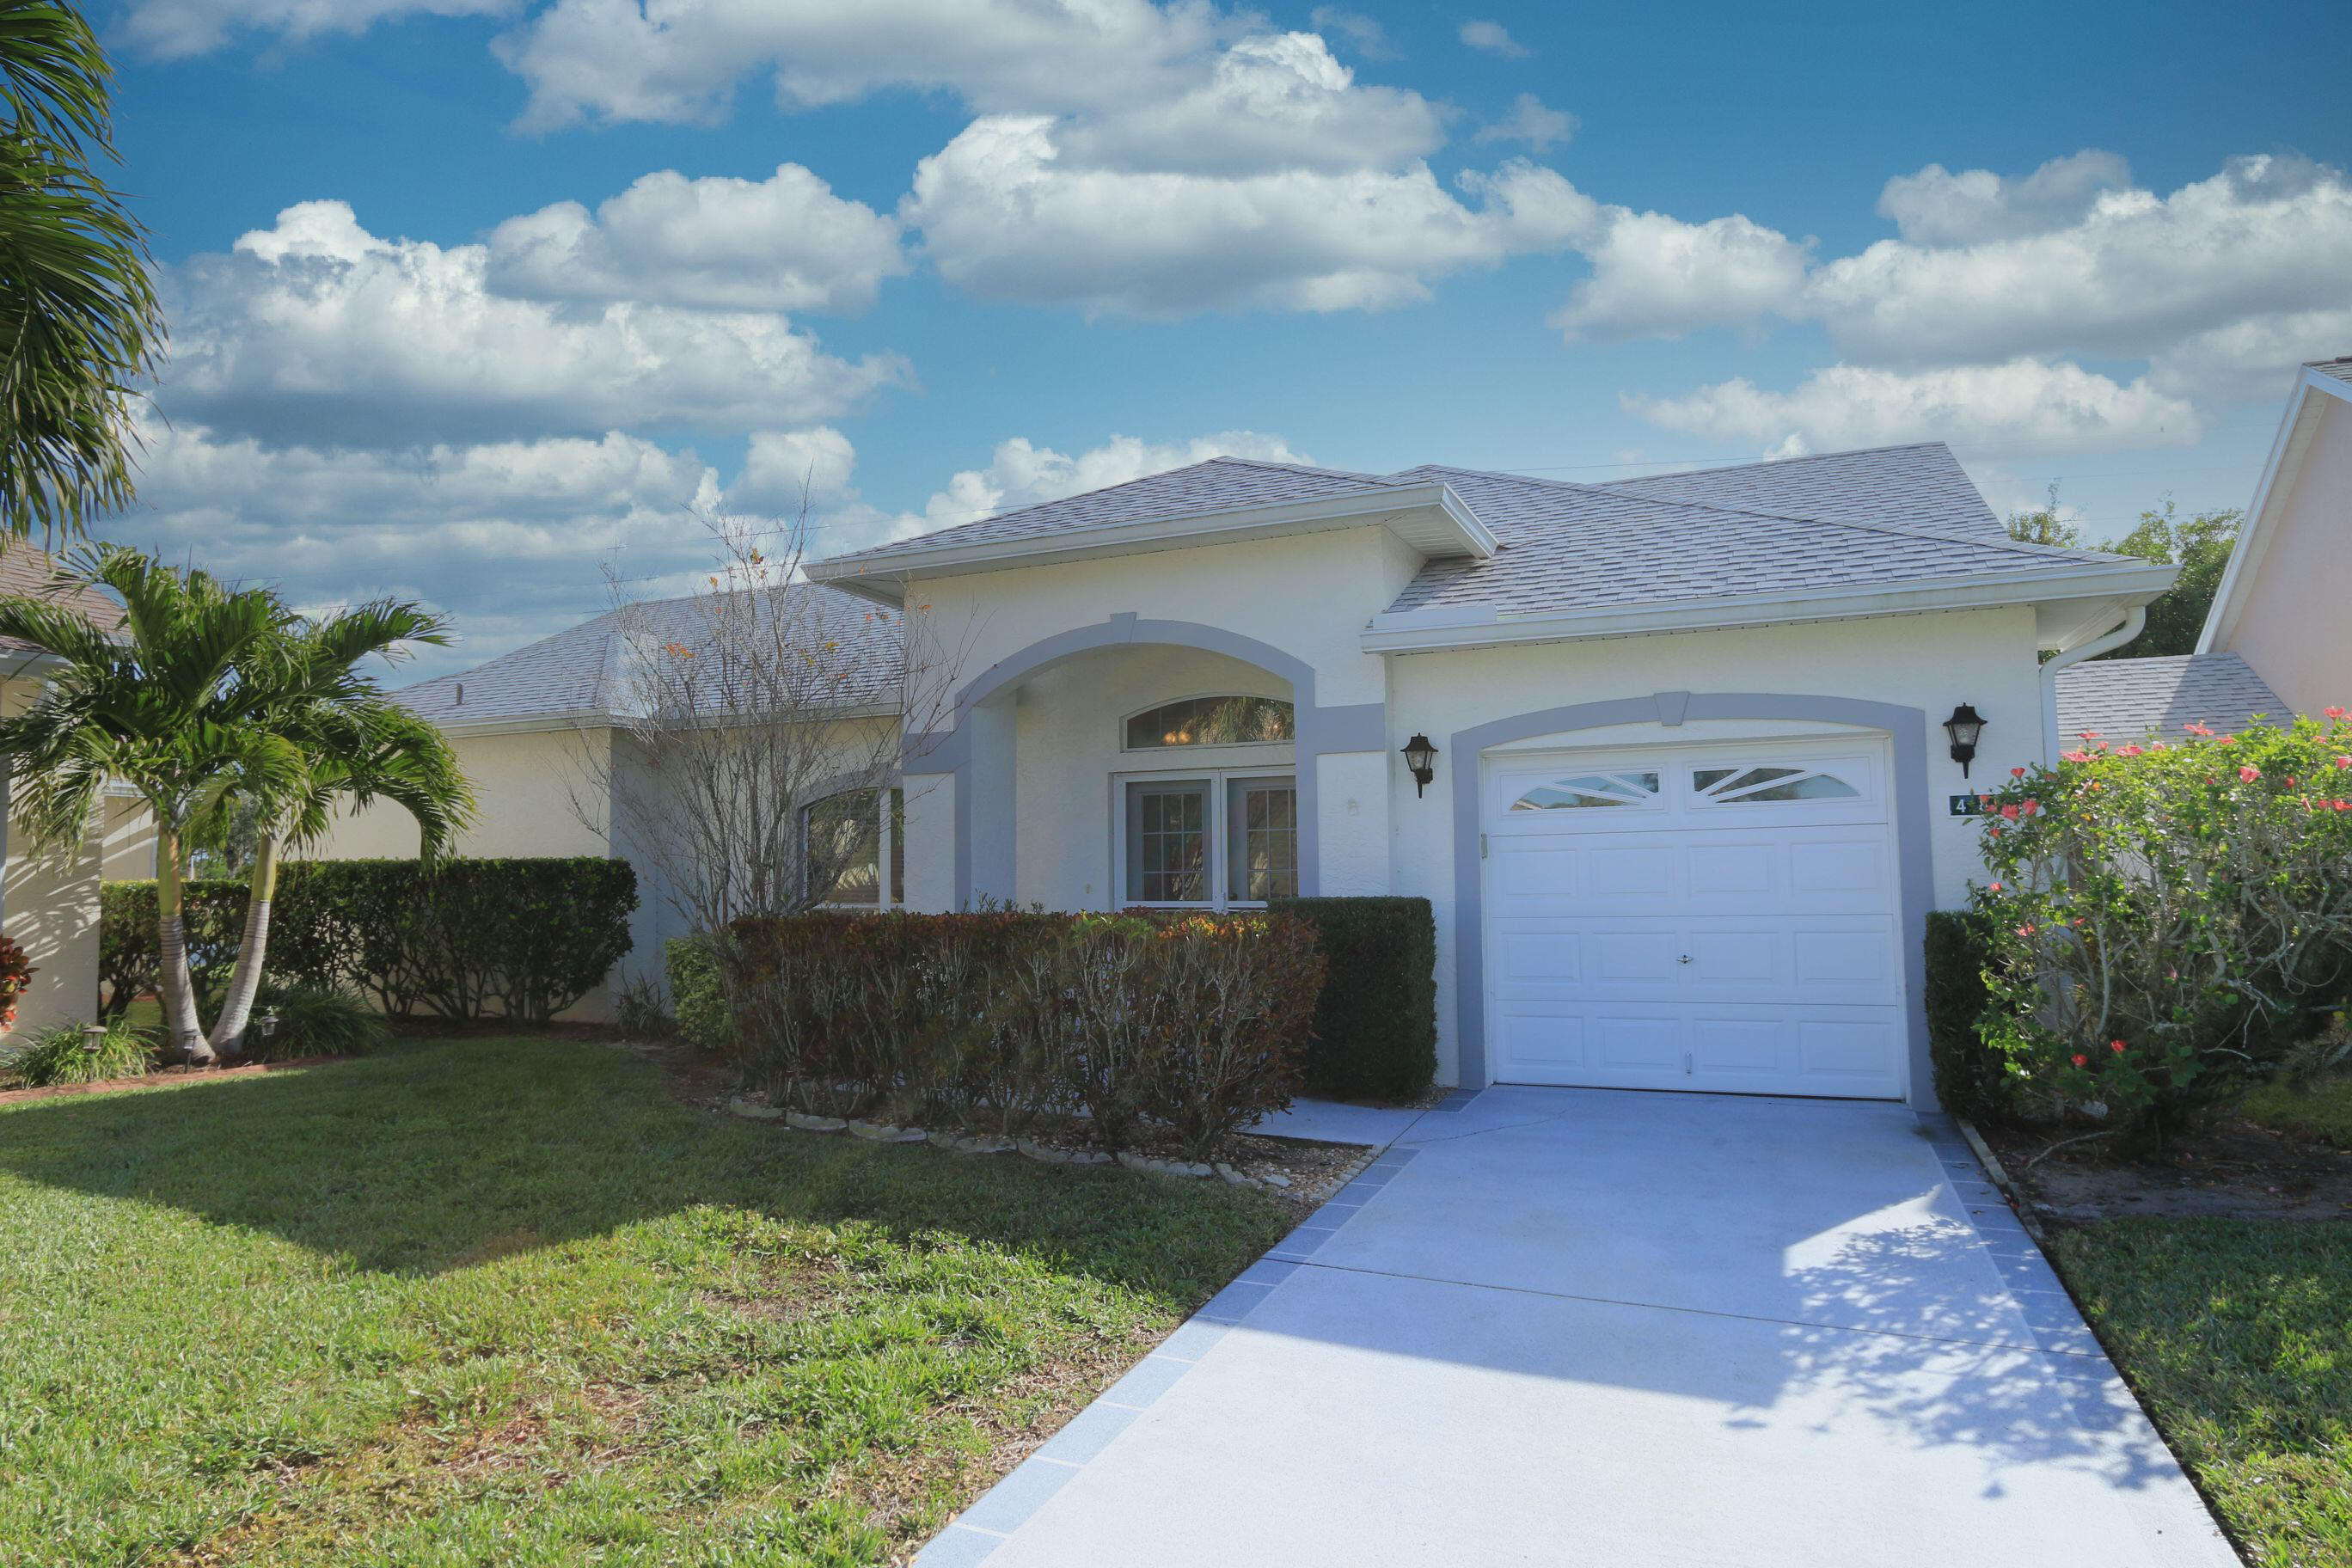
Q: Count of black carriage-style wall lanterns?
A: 2